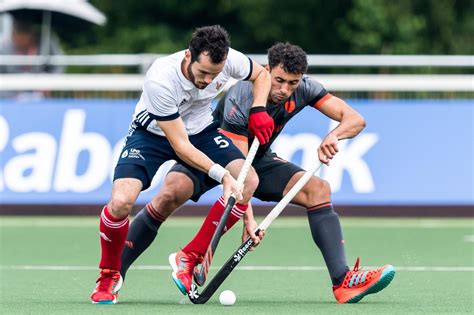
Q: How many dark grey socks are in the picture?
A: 2